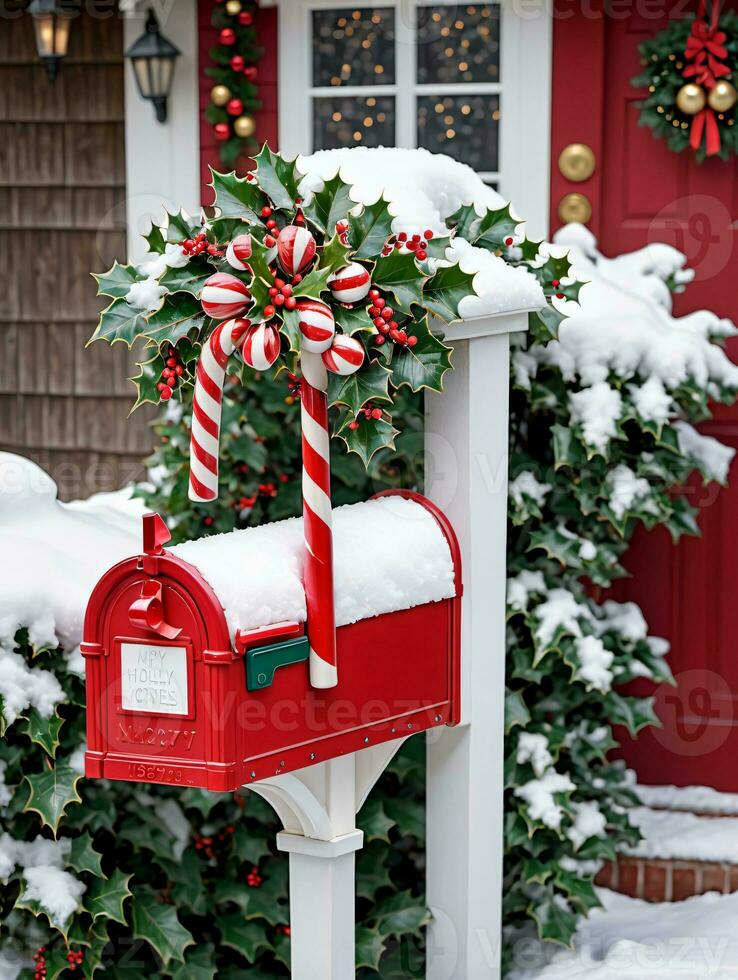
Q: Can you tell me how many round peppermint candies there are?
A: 7